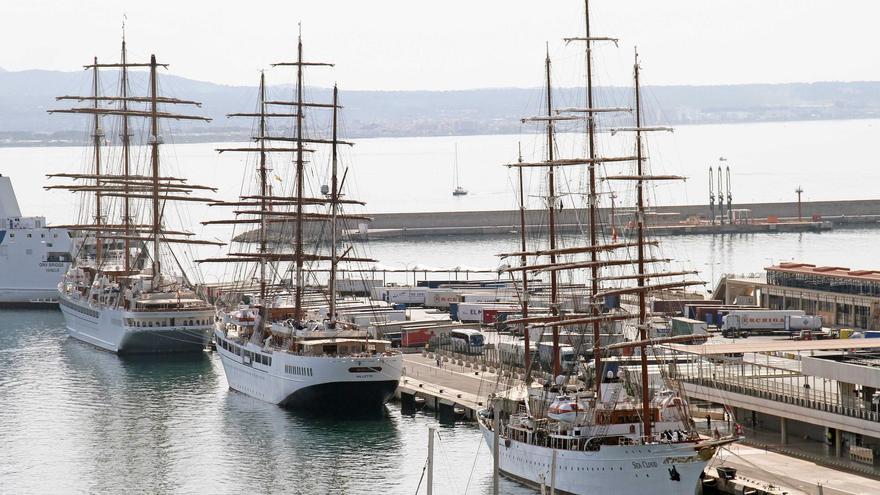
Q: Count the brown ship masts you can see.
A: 10